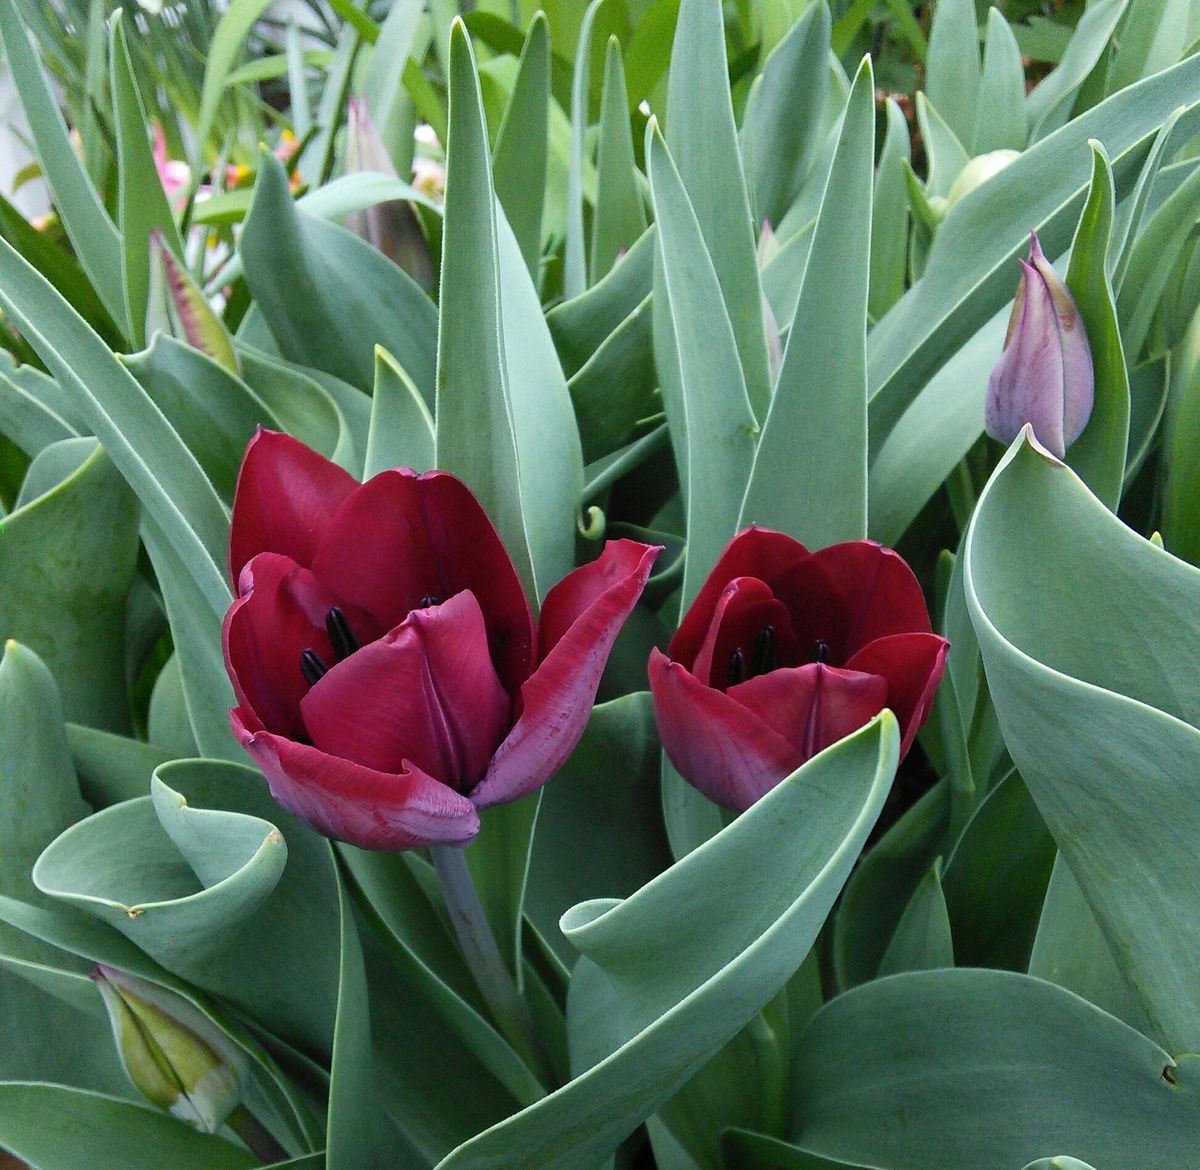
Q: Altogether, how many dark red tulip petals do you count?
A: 12